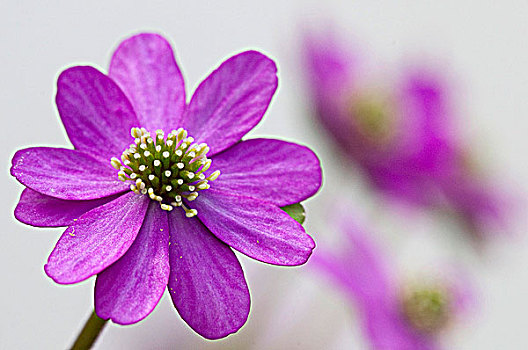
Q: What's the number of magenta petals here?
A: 10